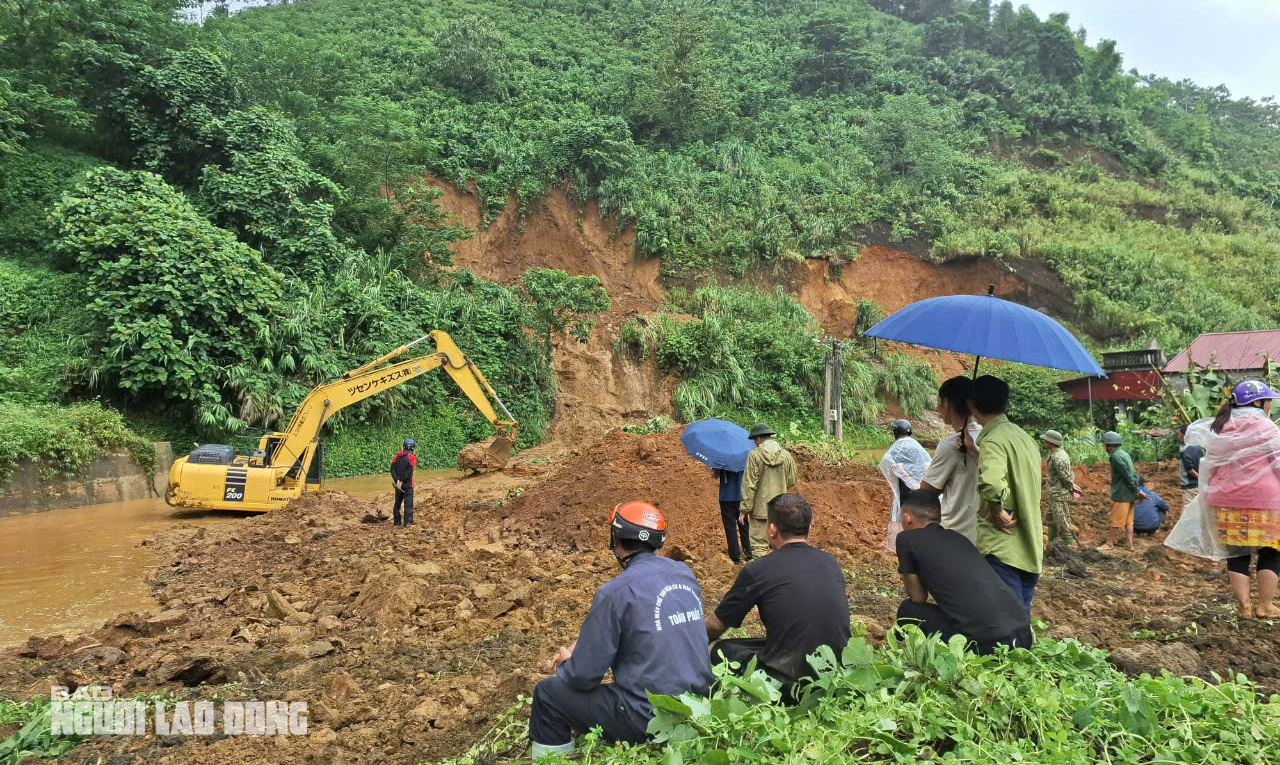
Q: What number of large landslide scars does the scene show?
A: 2